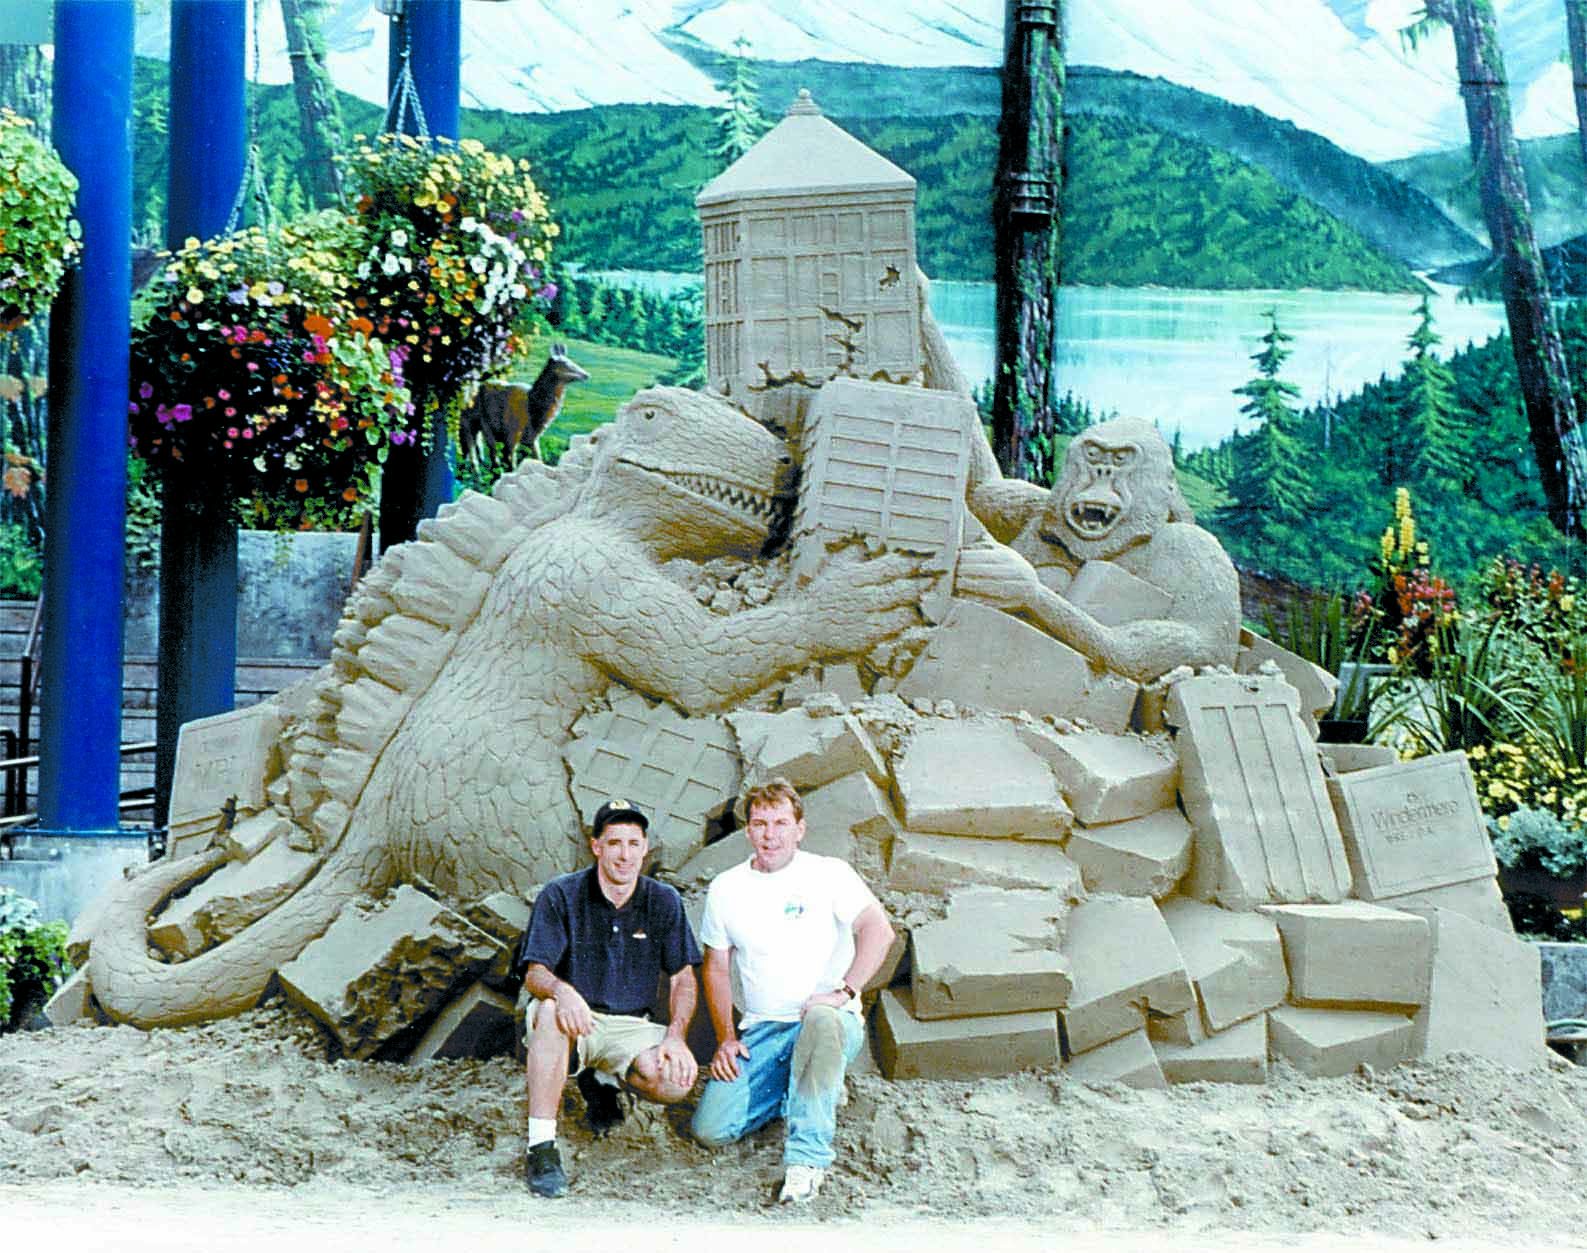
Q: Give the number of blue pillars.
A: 3